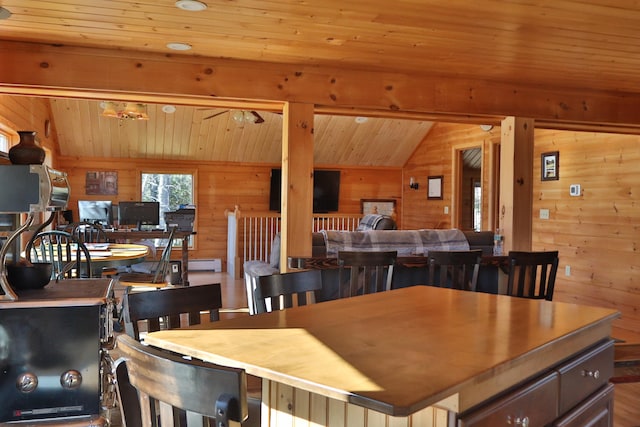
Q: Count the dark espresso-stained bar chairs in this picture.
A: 6